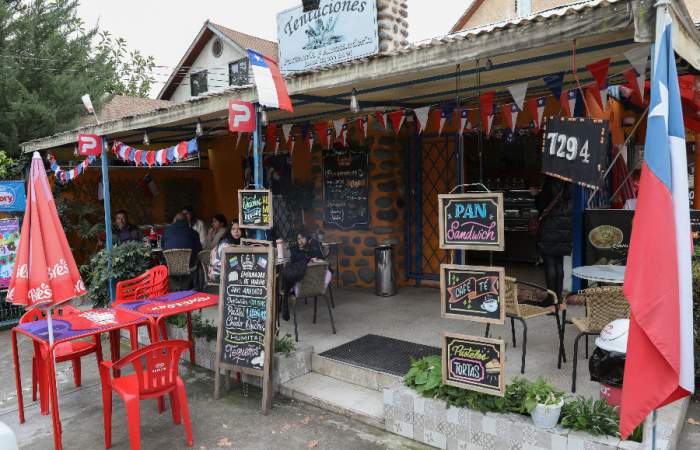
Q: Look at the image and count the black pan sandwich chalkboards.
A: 1